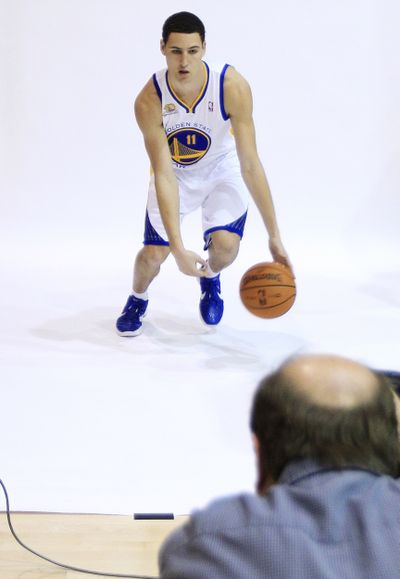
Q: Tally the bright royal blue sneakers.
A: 2